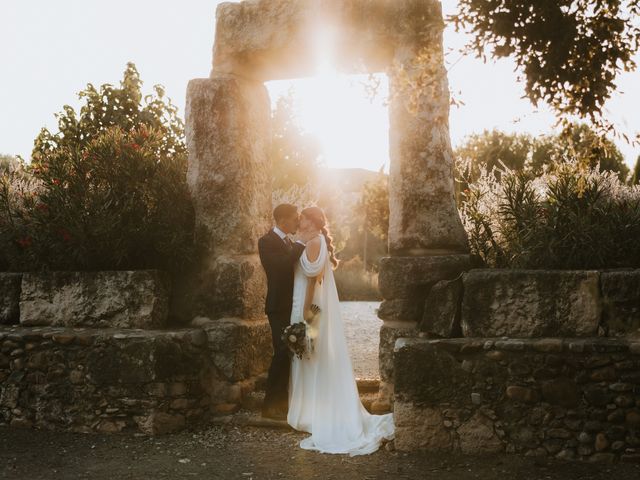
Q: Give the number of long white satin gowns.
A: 1